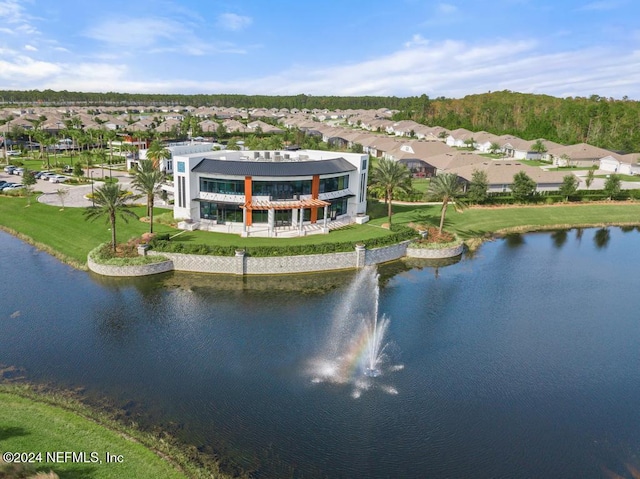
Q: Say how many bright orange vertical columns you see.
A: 2